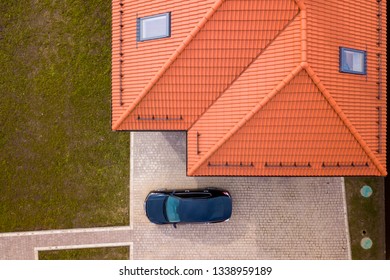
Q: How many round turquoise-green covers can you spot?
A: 2